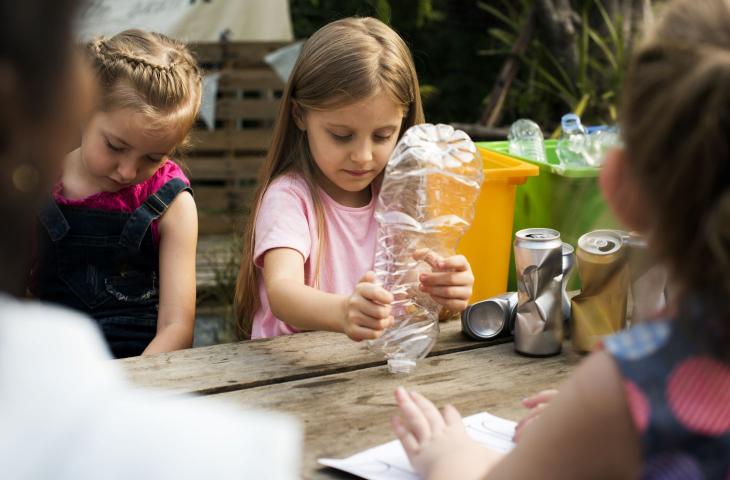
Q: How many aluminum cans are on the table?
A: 5